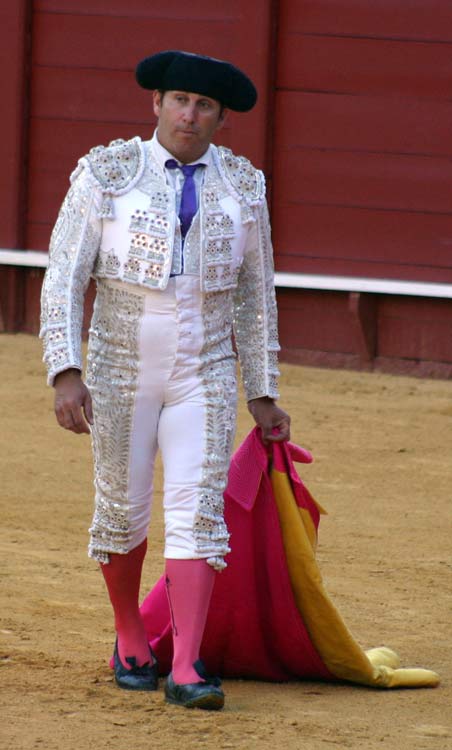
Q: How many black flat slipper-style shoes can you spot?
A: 2